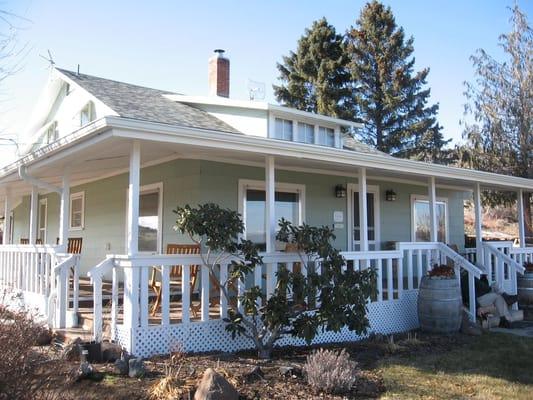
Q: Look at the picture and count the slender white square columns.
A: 9